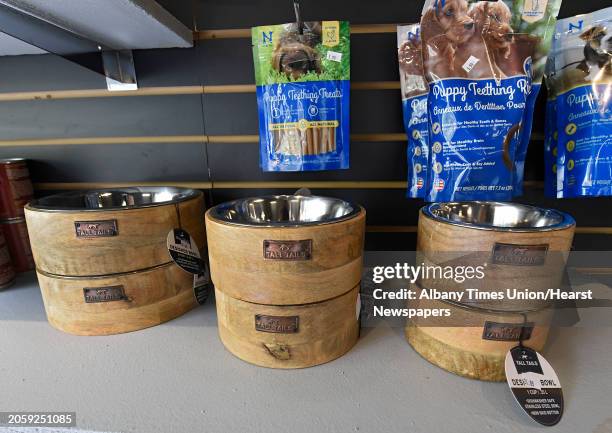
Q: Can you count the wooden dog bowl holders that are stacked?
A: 6